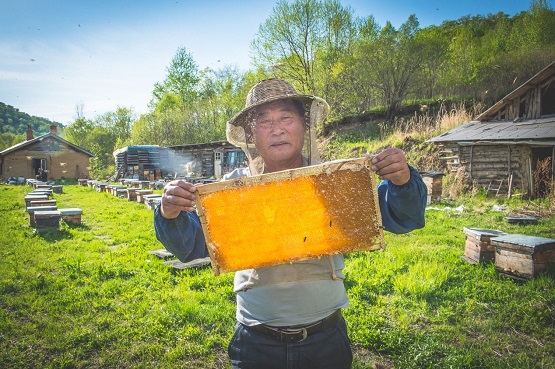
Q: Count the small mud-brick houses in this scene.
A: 1